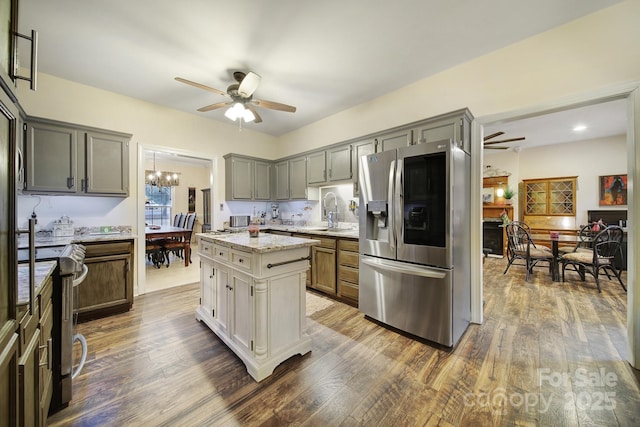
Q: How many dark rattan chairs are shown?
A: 4